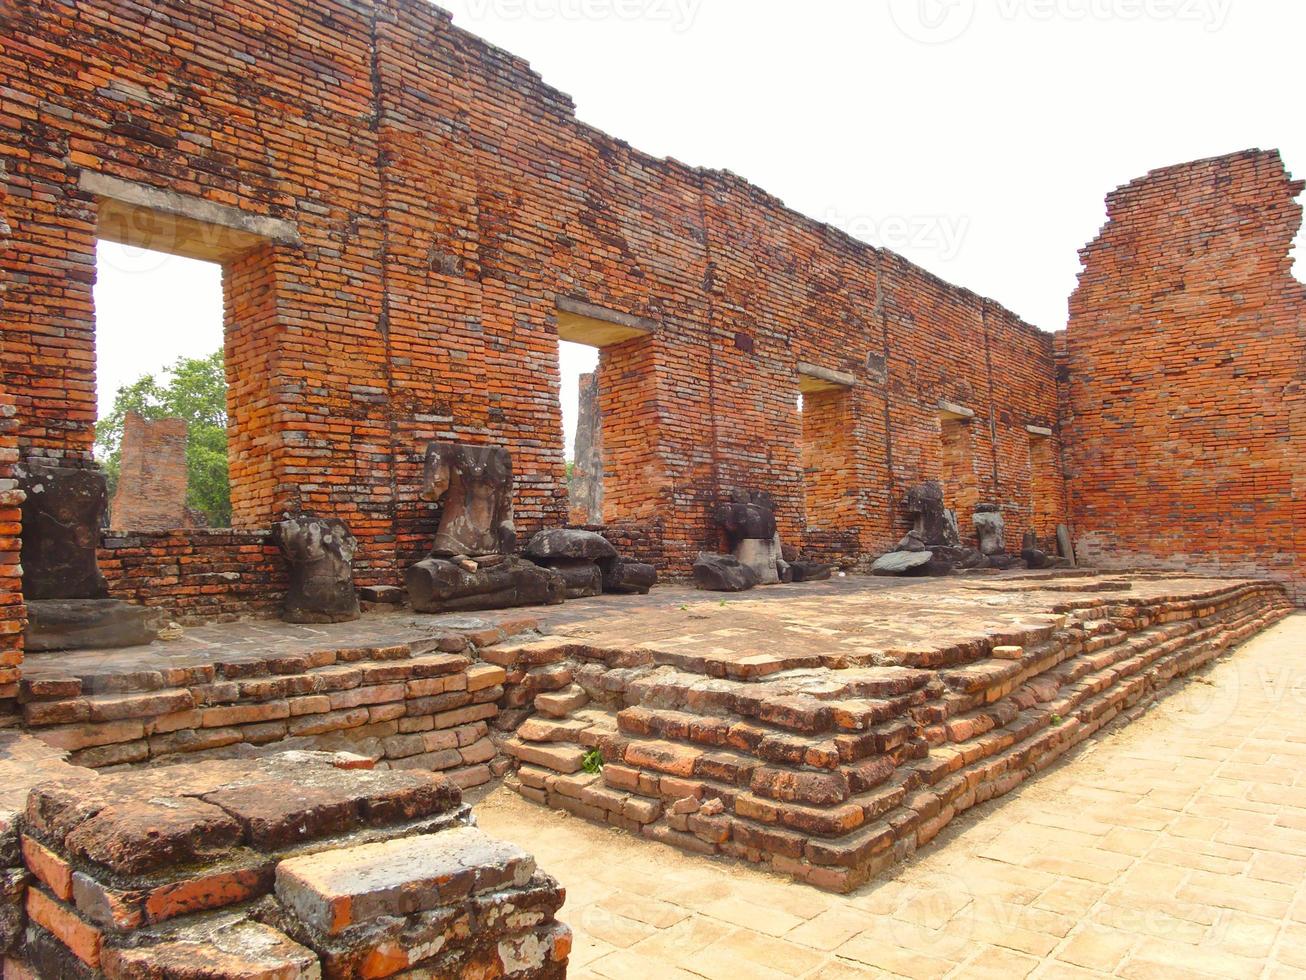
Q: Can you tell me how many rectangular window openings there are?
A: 5